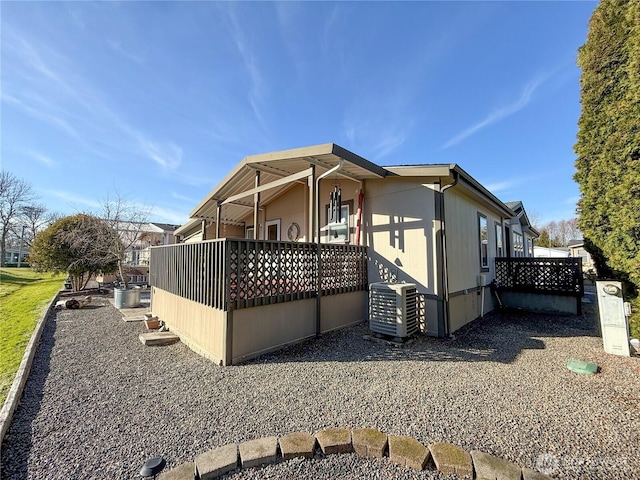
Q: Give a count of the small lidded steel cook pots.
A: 0